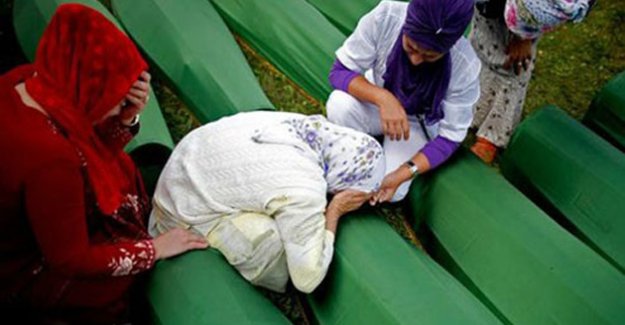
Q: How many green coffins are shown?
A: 9